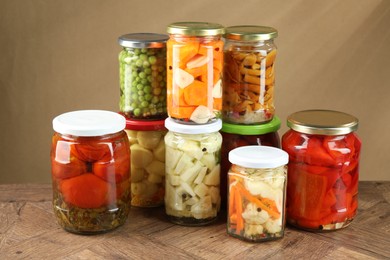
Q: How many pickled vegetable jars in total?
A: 9